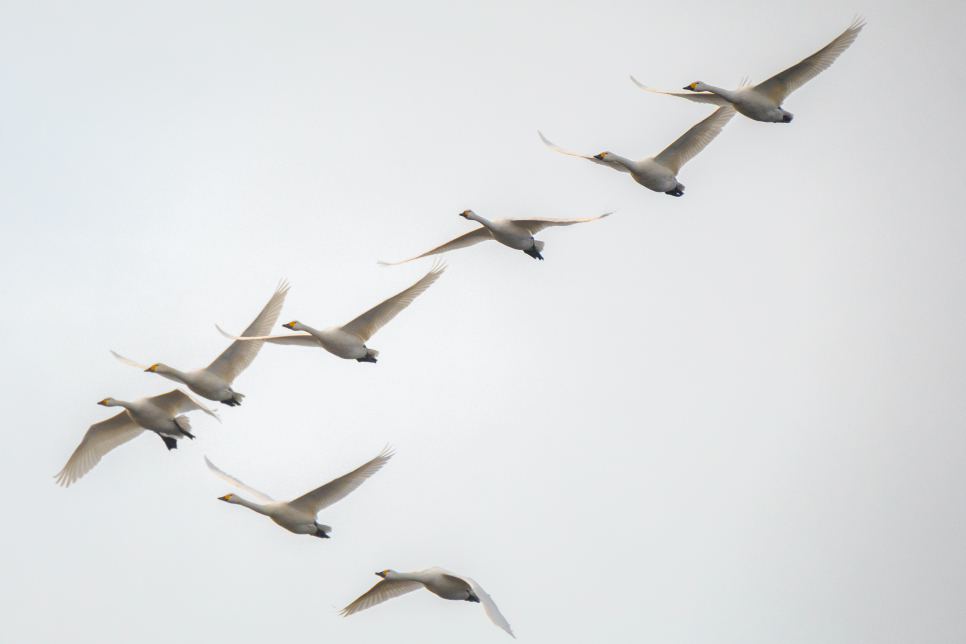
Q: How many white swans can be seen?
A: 8